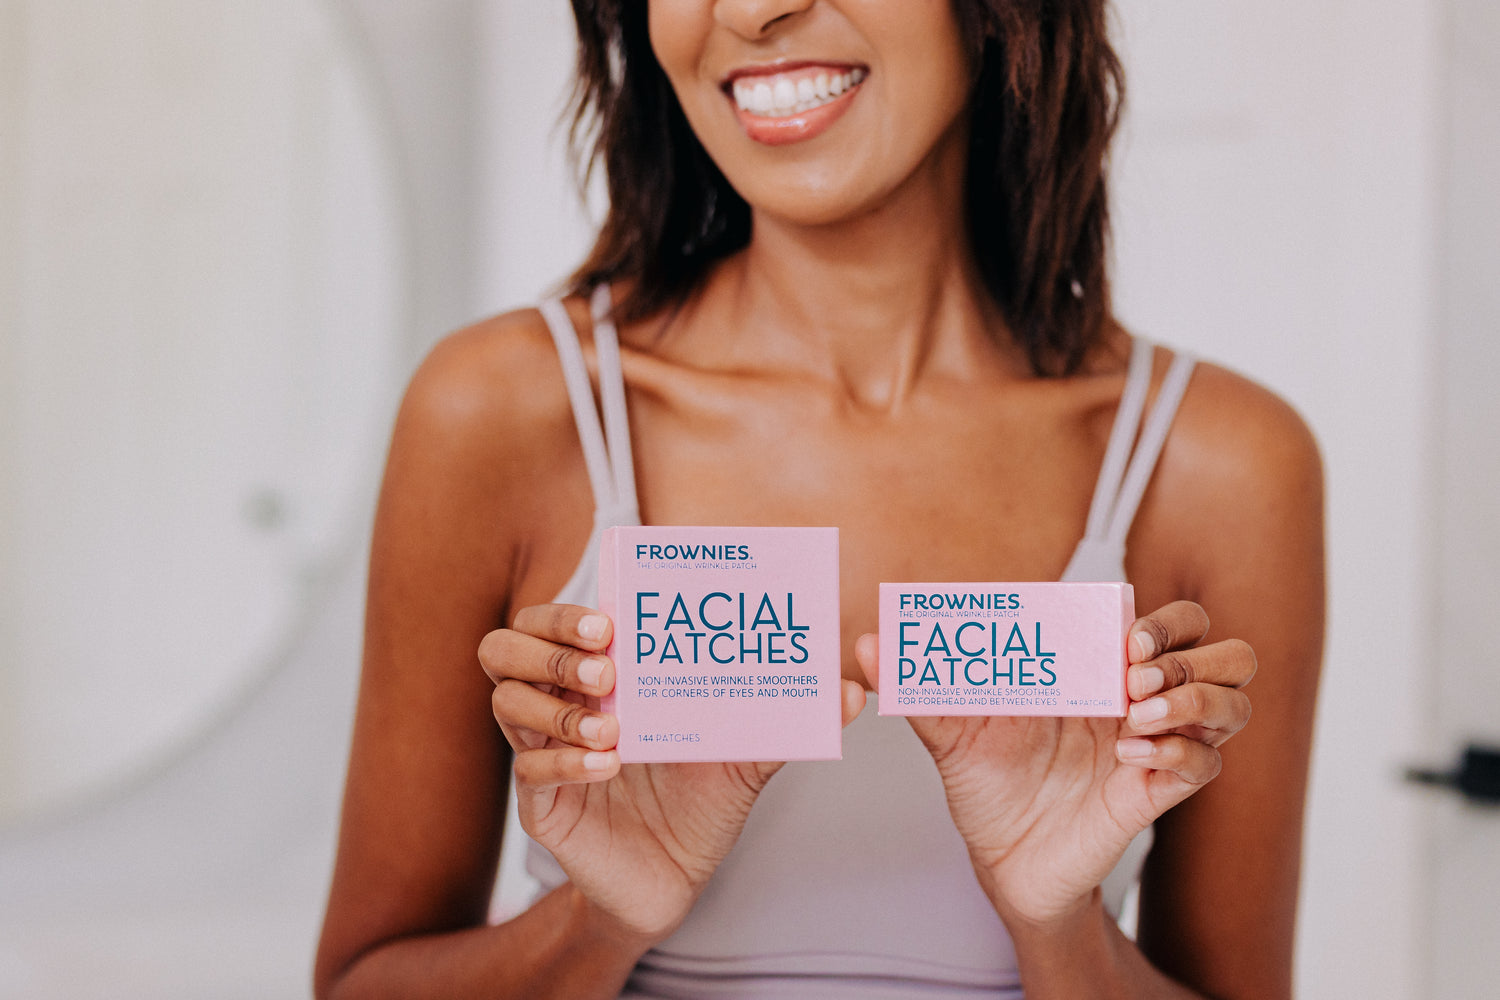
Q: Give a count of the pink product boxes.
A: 2